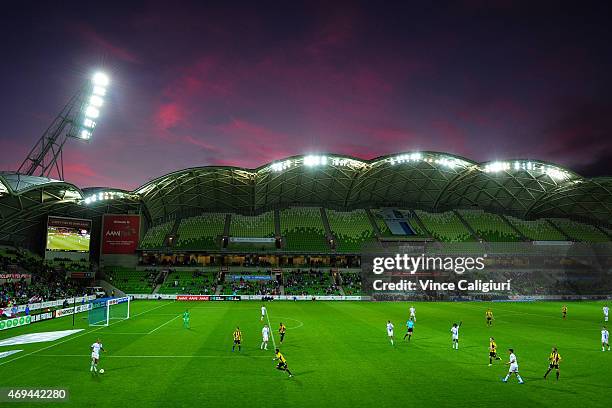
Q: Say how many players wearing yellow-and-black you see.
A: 7